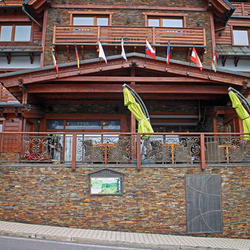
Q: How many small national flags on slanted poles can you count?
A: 8